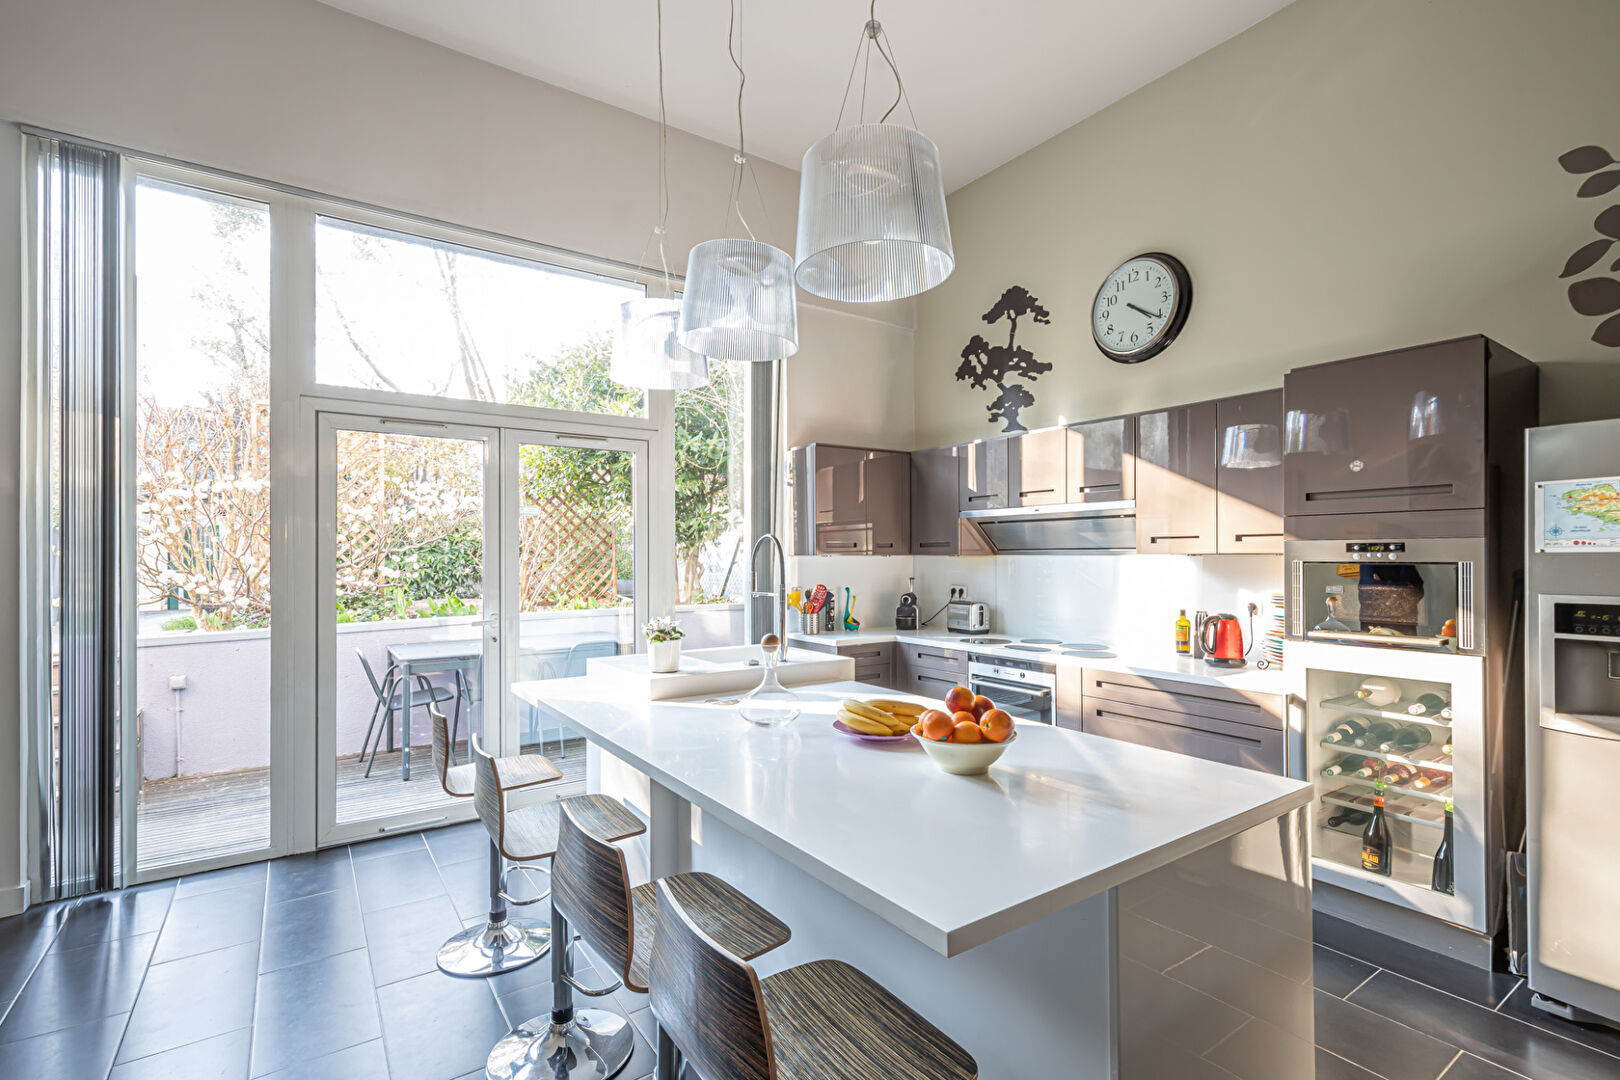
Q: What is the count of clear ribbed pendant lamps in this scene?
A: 3